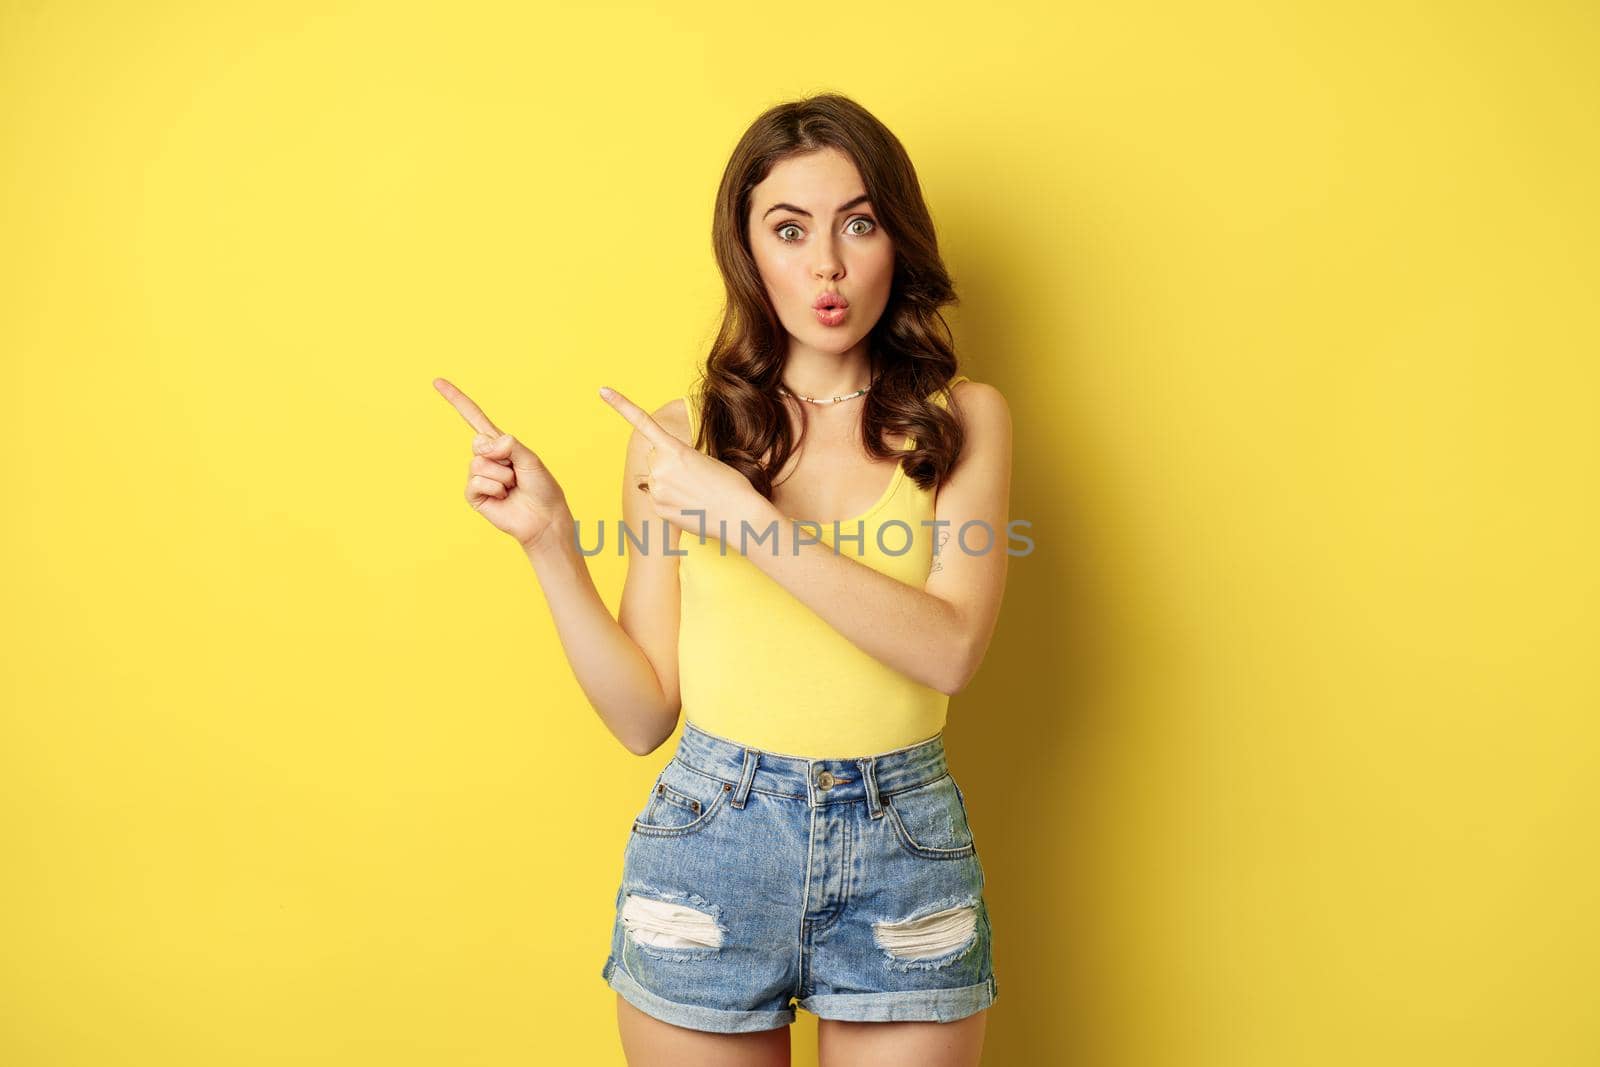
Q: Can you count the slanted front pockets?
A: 2